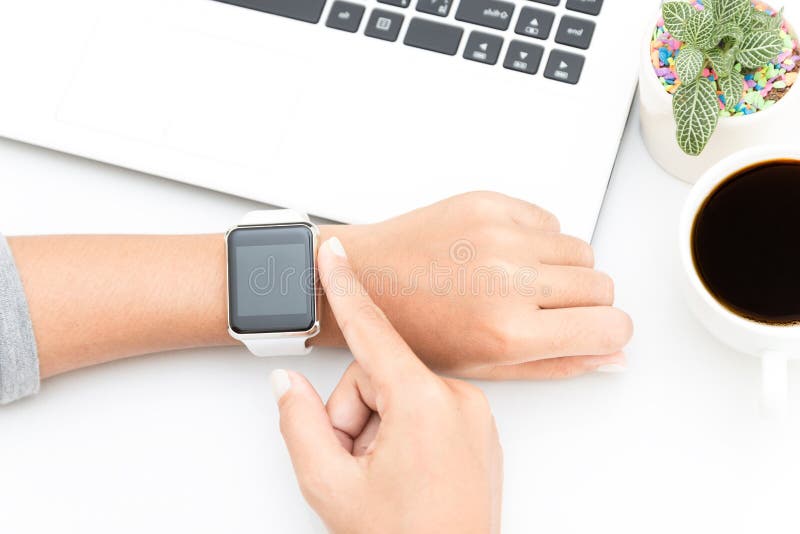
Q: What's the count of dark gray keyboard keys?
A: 14